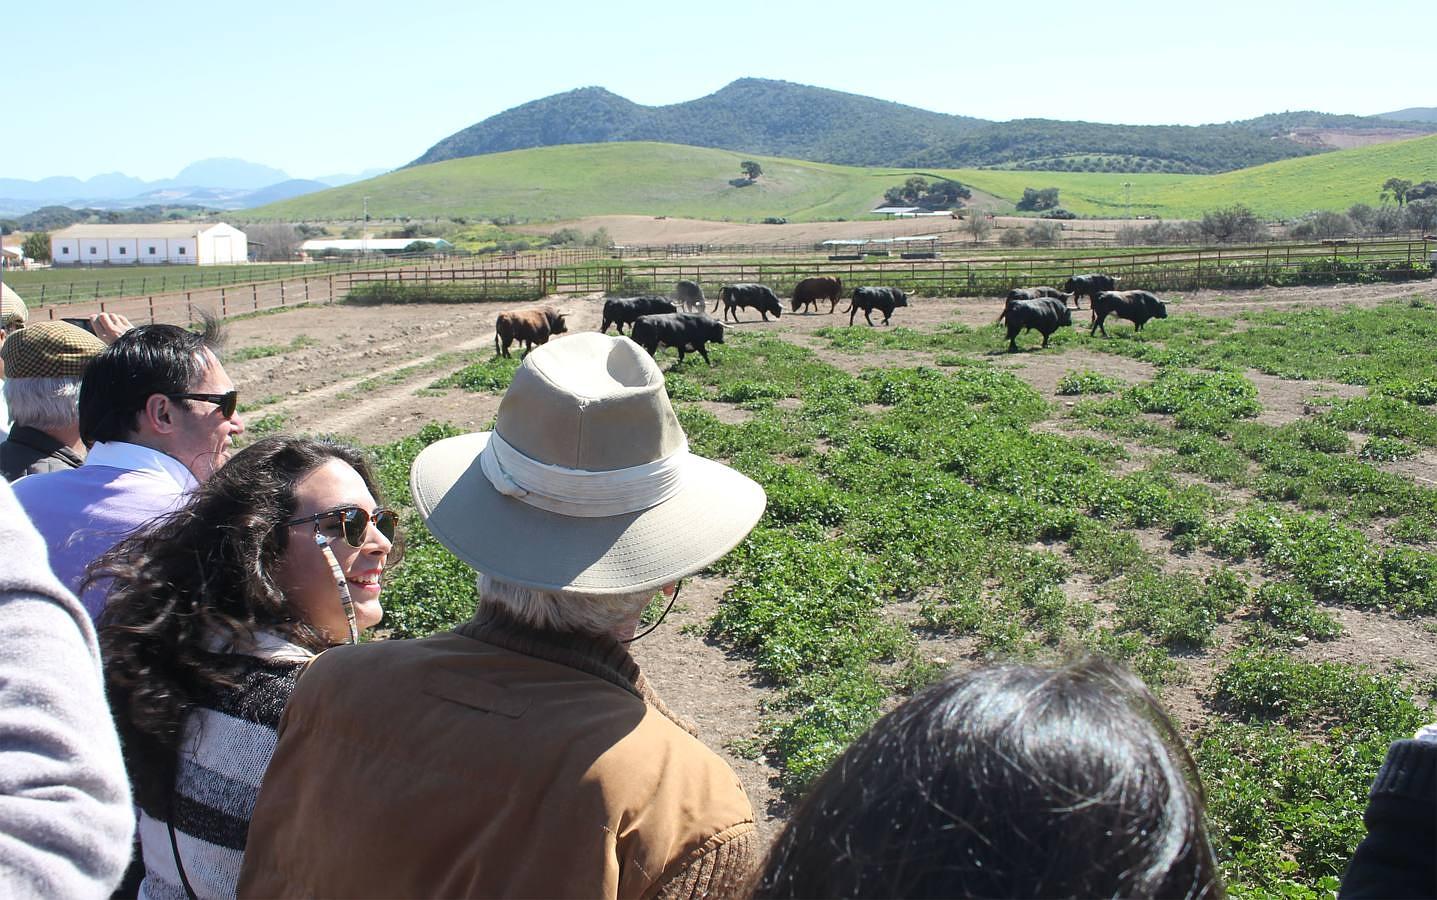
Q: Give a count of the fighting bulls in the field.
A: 11